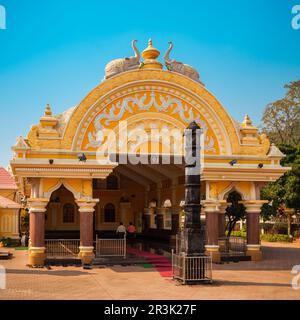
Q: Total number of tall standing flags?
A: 0